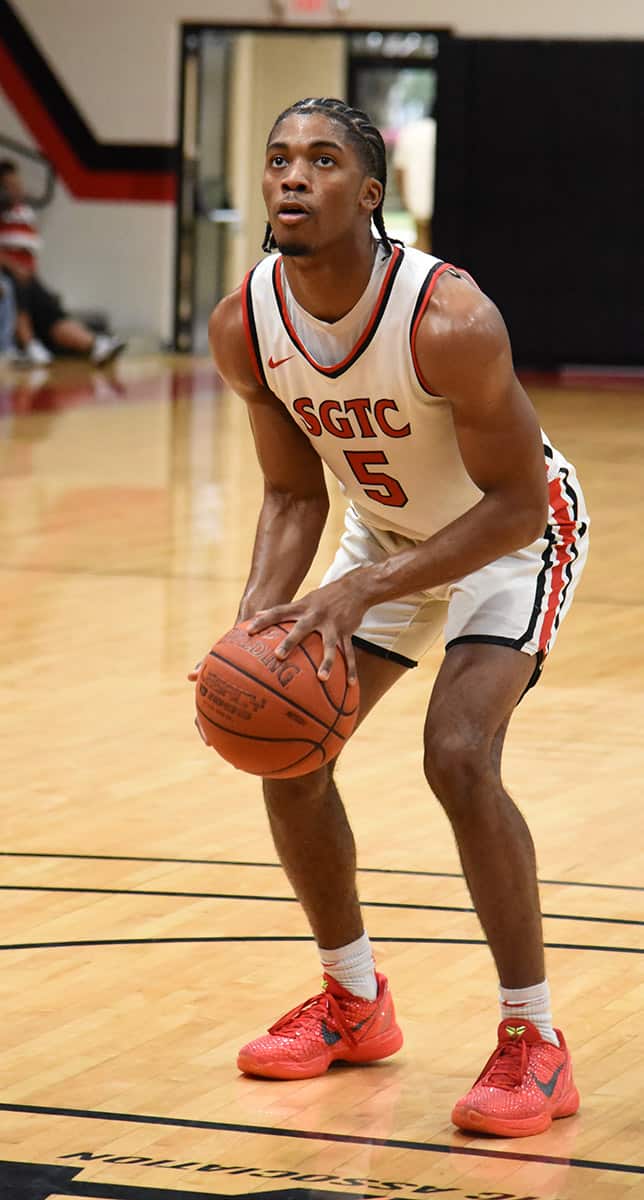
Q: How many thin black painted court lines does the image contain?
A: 4